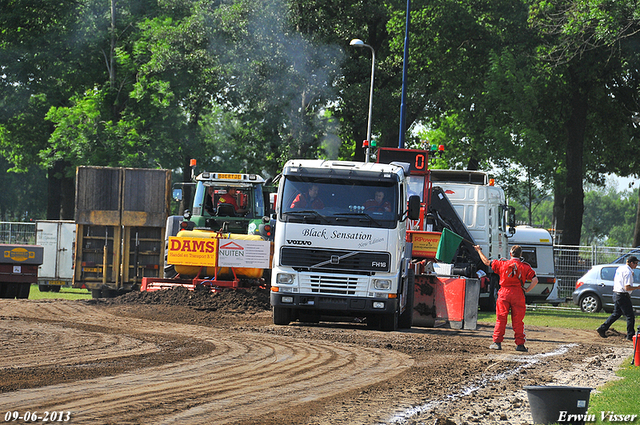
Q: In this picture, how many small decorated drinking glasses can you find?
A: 0